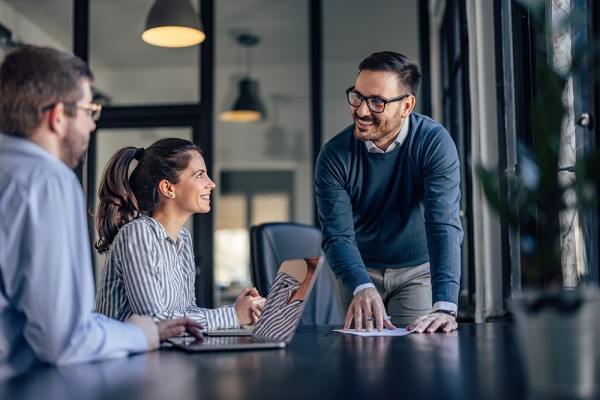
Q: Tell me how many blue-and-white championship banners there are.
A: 0